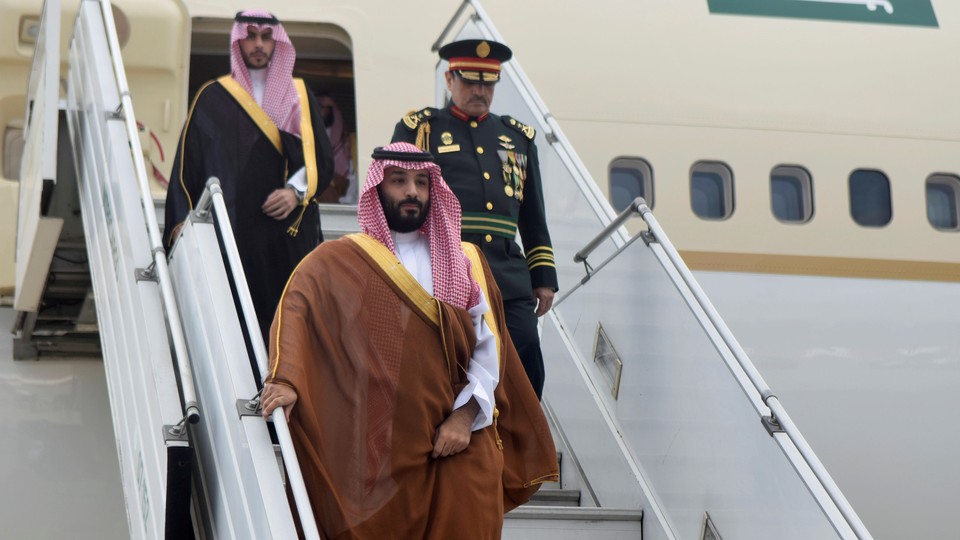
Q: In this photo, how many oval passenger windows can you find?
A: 5